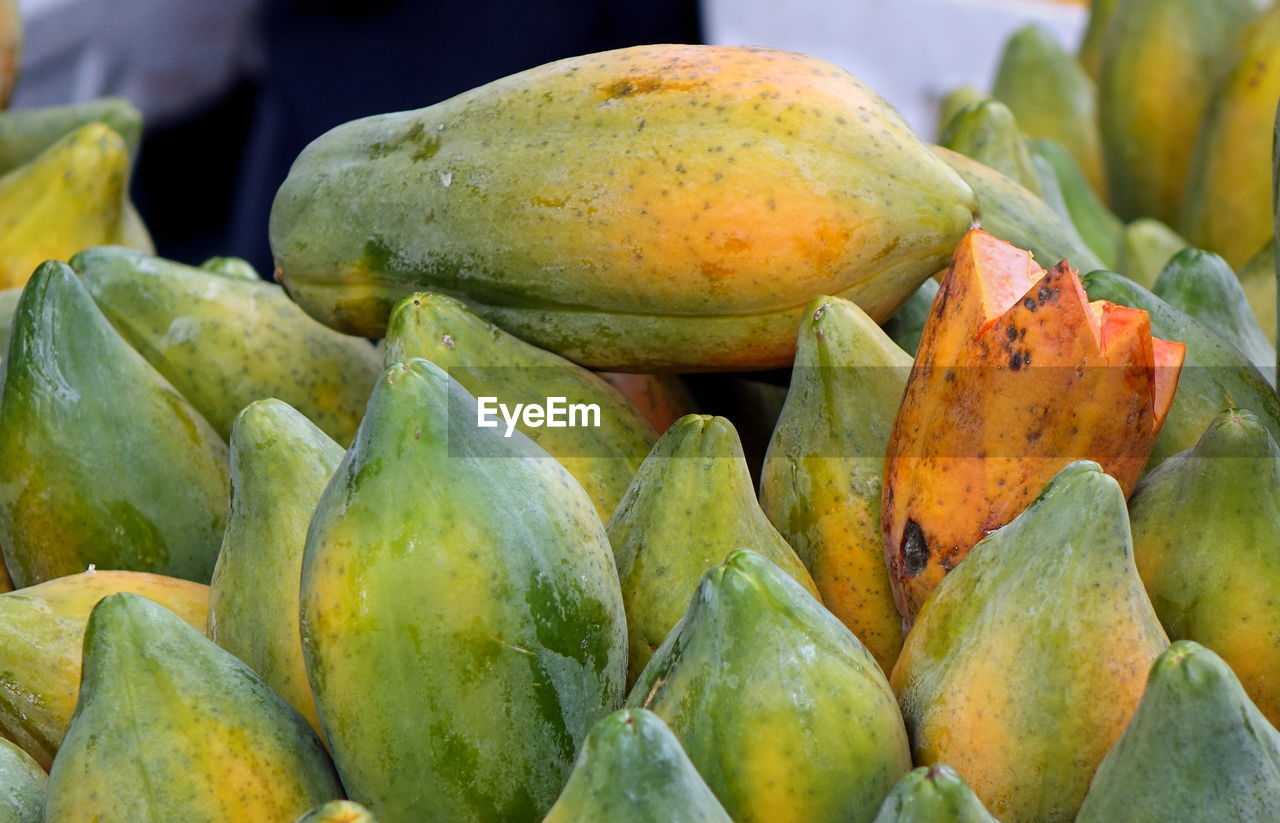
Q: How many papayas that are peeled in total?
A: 1